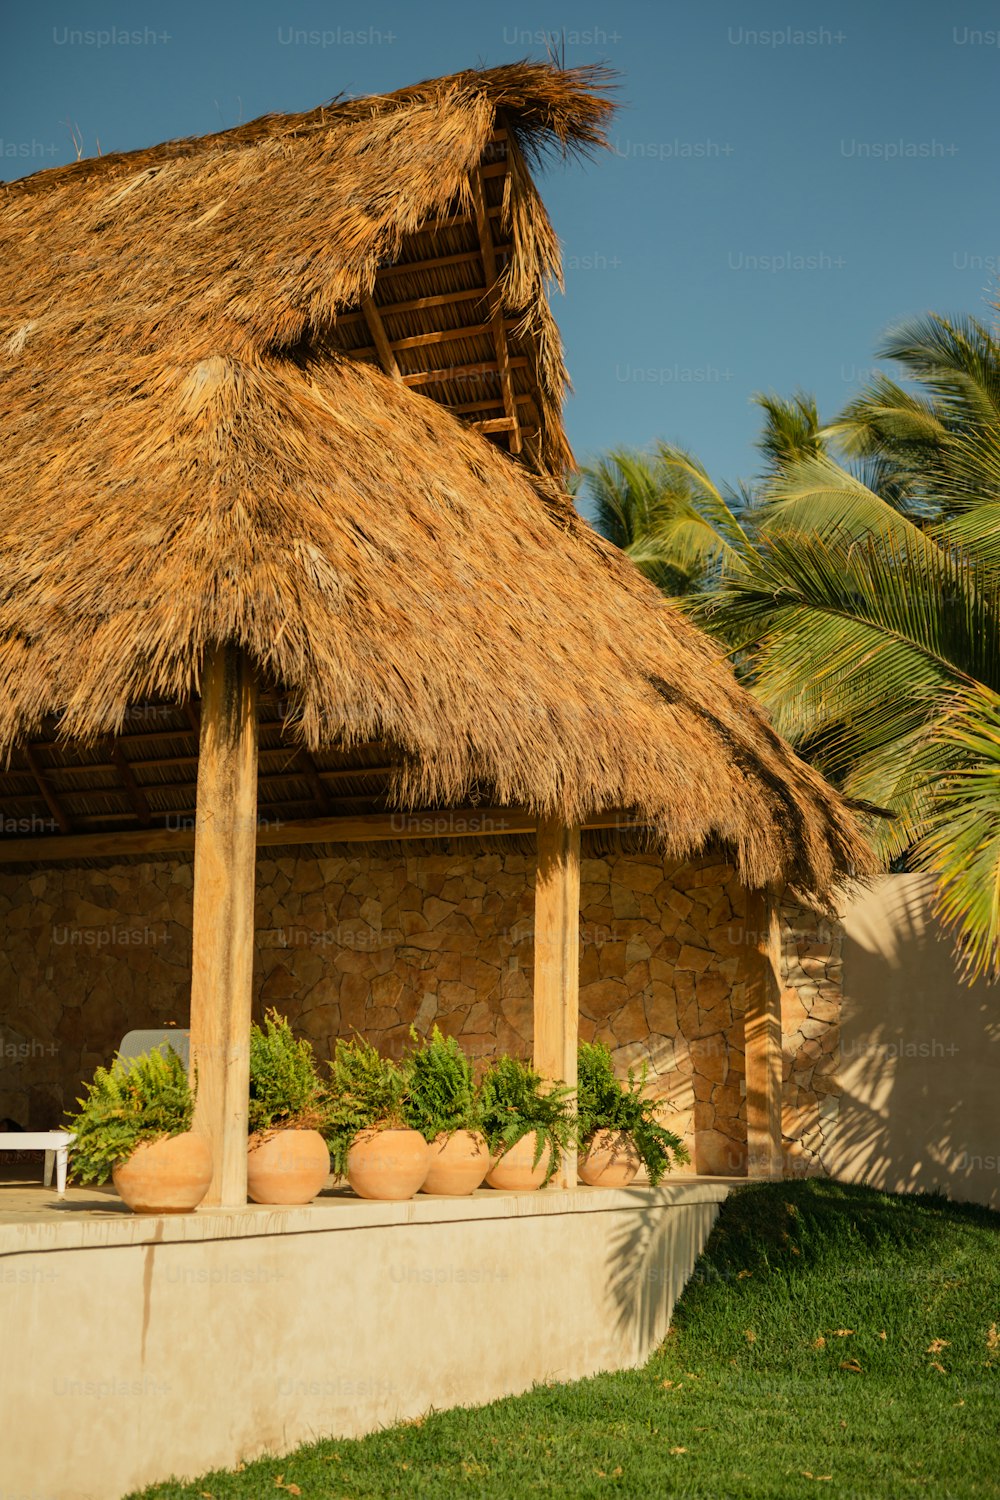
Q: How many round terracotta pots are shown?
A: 6